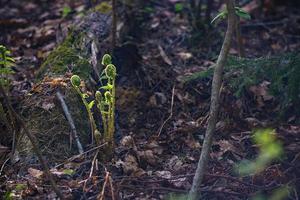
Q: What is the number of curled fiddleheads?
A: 5